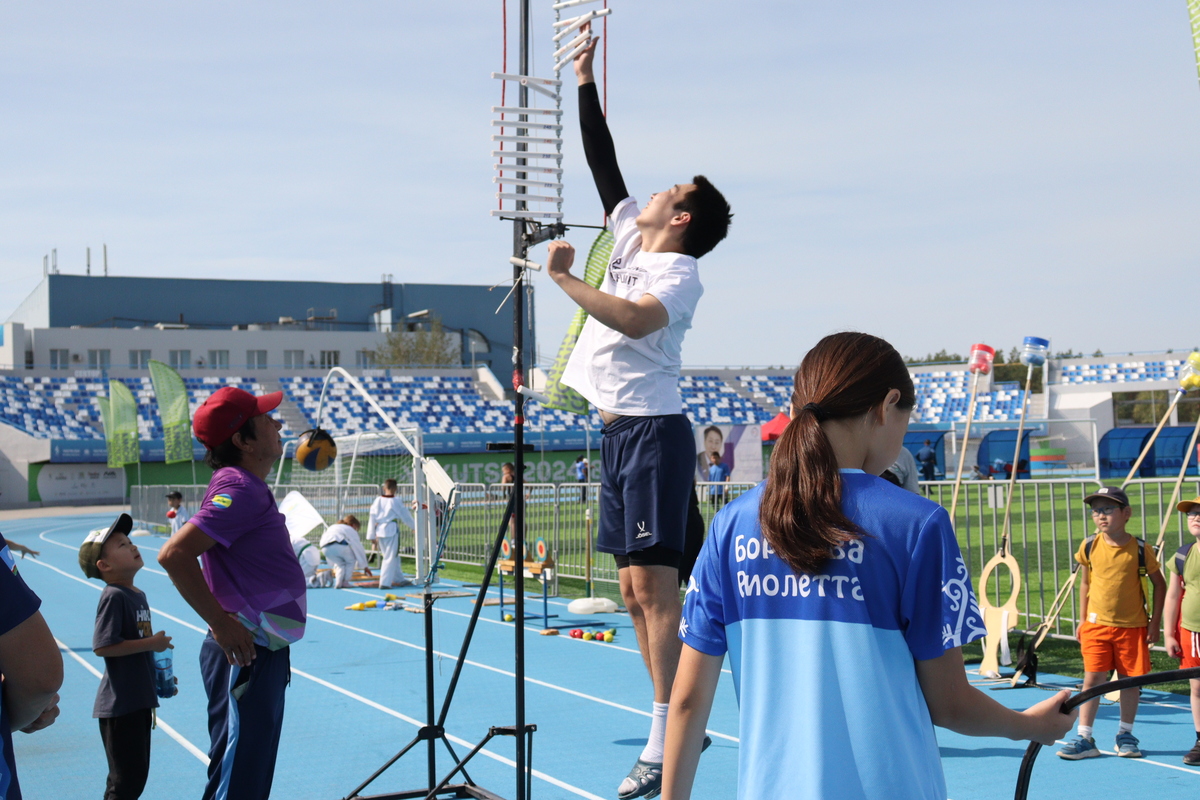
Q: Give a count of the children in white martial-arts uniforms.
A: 3